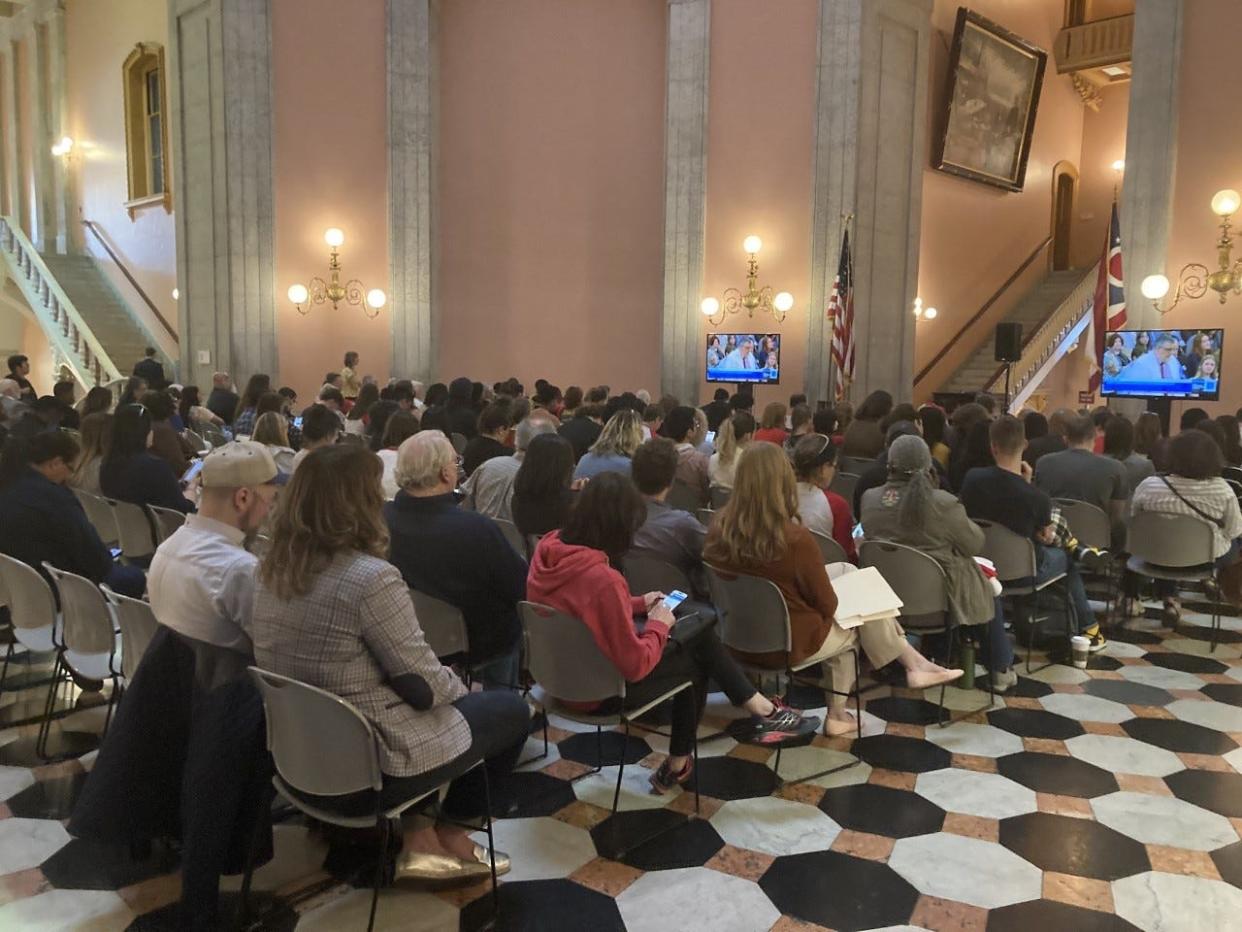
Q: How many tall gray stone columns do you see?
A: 5